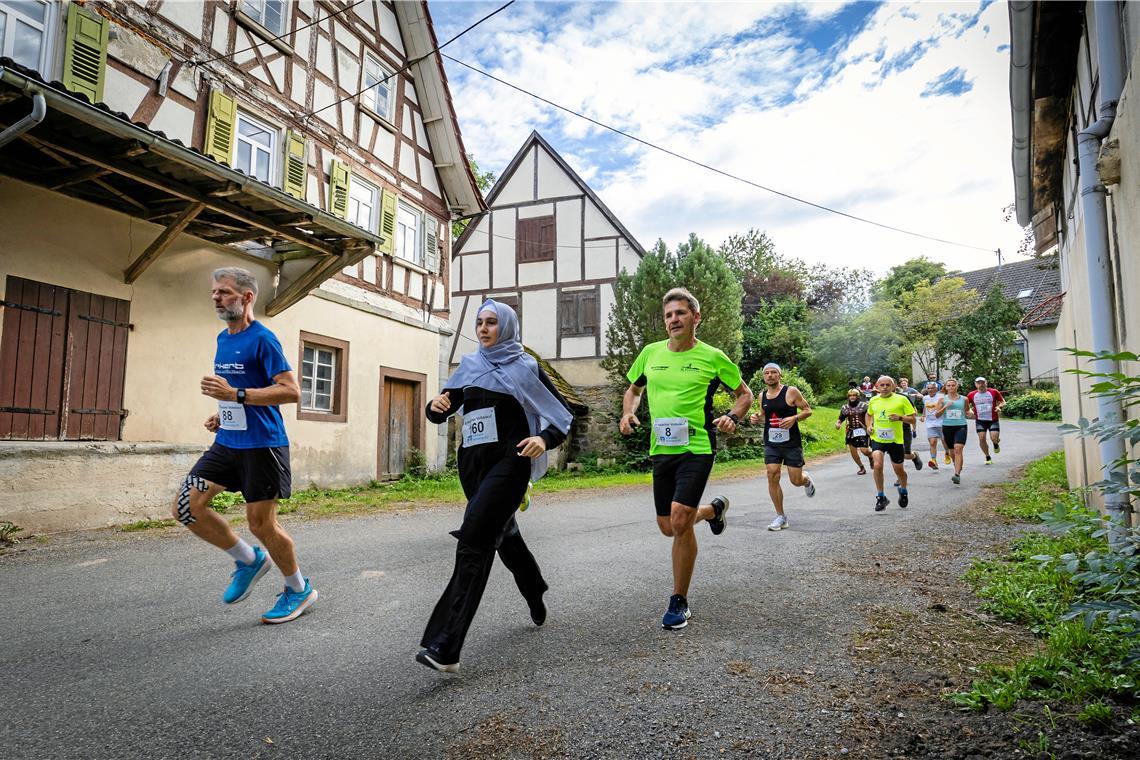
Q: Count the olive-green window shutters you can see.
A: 5